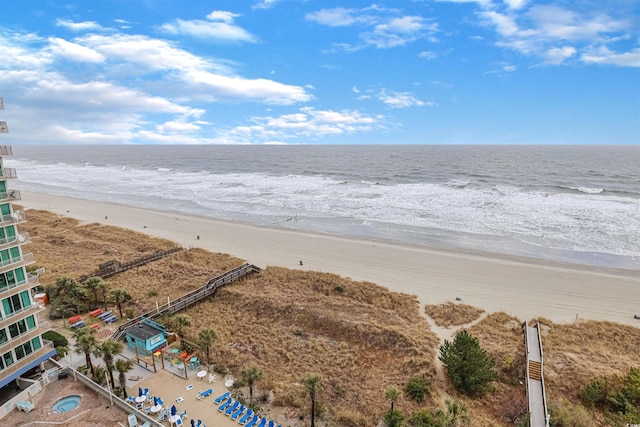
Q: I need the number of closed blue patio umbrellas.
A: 4